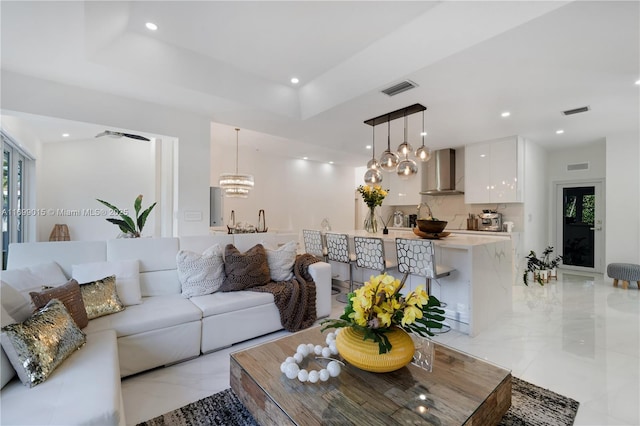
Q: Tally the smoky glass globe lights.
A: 6